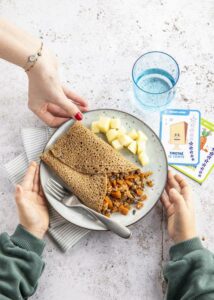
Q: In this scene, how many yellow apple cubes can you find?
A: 12